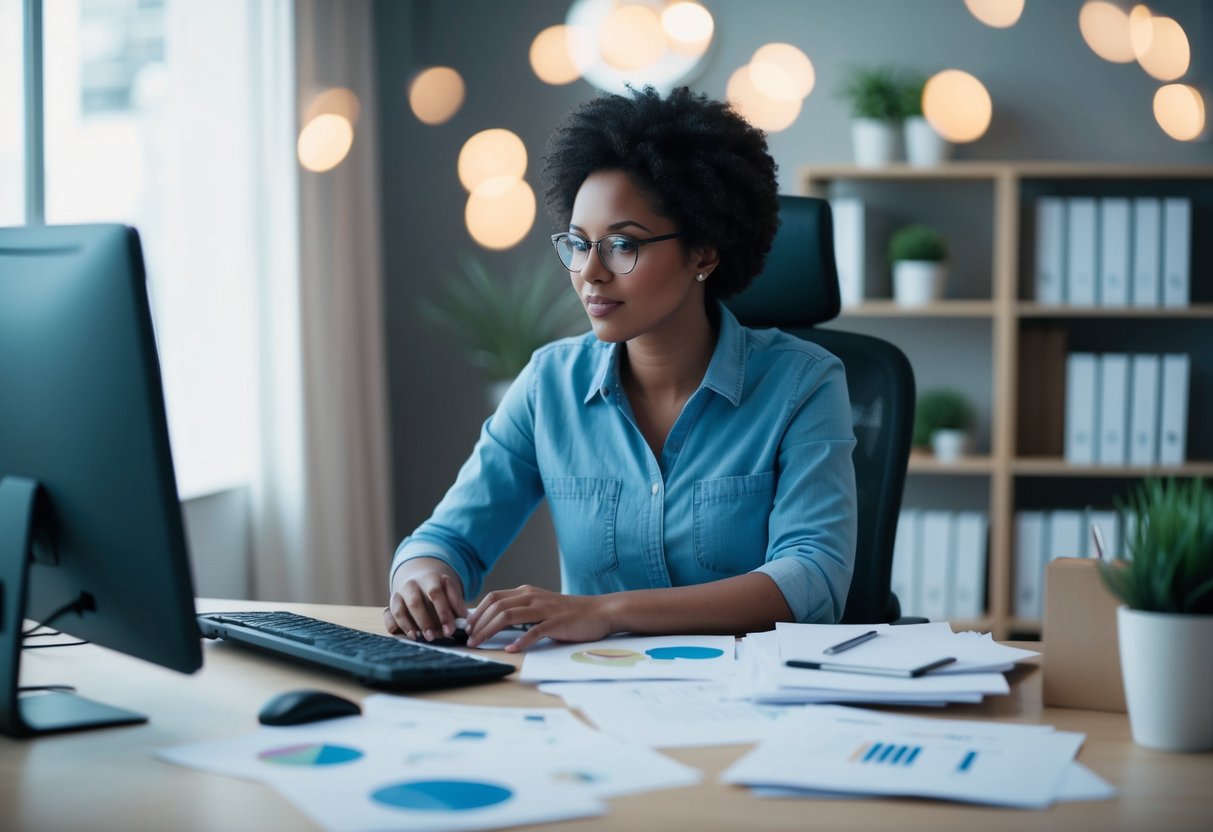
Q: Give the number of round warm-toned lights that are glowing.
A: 15